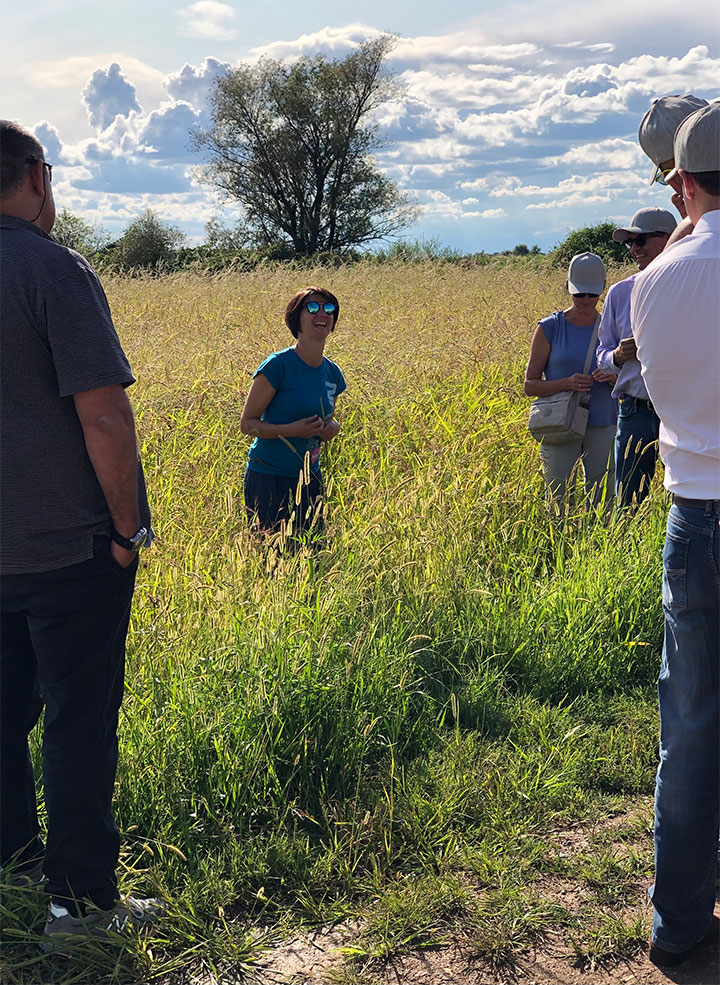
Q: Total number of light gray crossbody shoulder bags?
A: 1